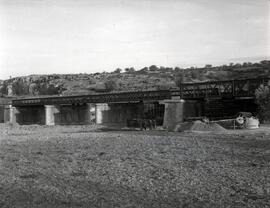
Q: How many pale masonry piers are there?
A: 4